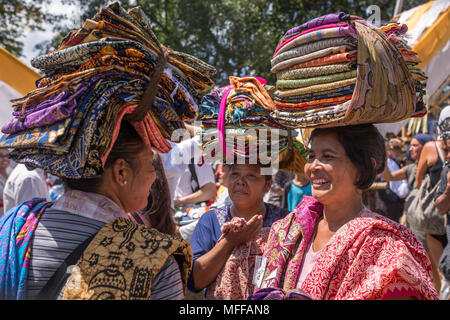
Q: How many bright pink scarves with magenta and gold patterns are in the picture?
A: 1